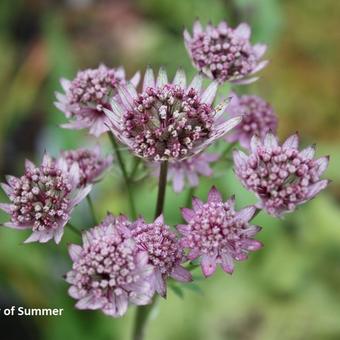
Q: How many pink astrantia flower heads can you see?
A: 11